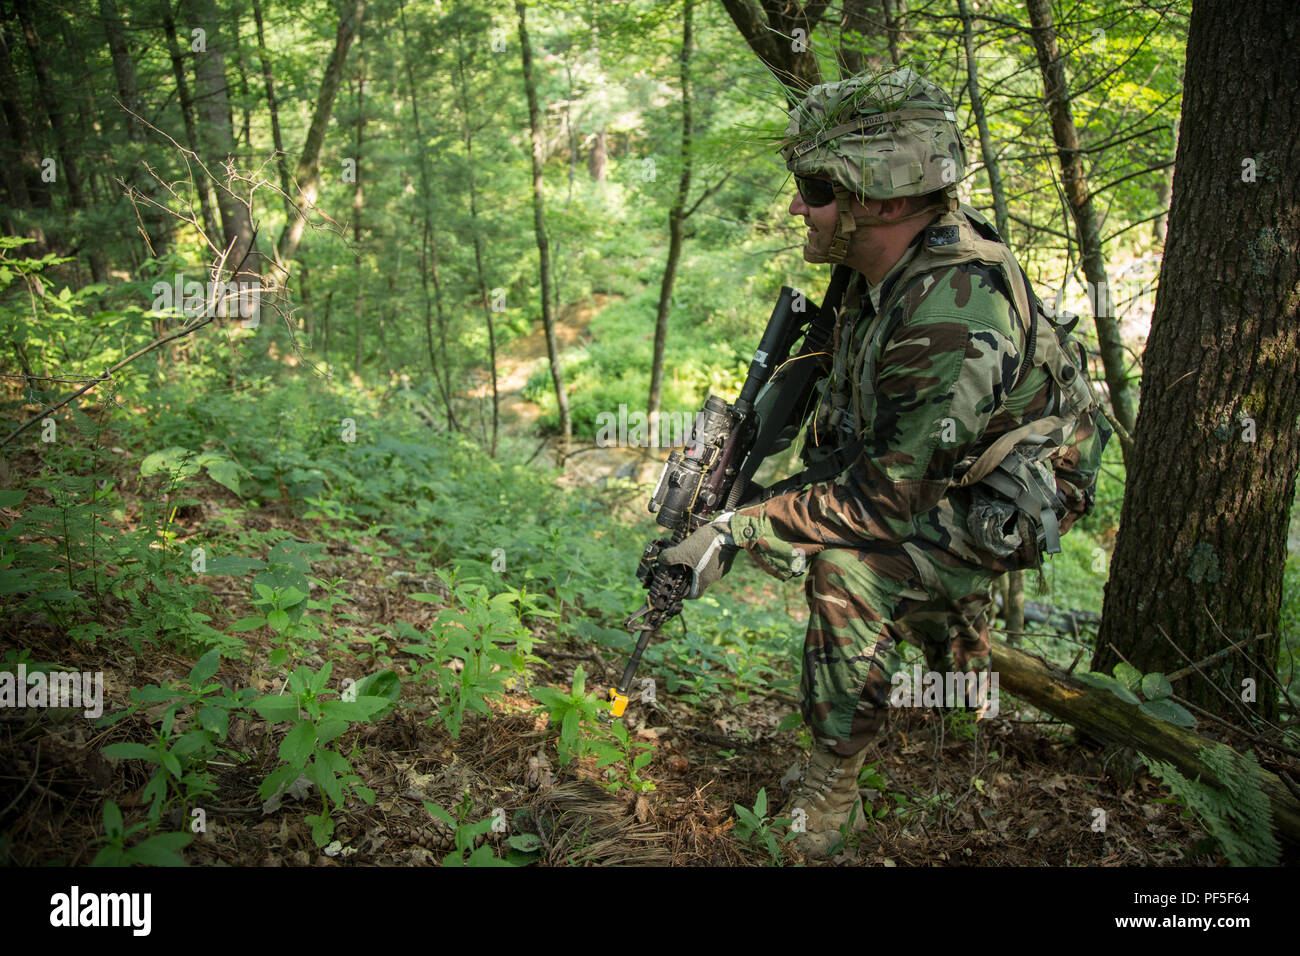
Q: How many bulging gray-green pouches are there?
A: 1